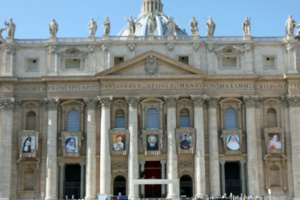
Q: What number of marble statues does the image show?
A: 11